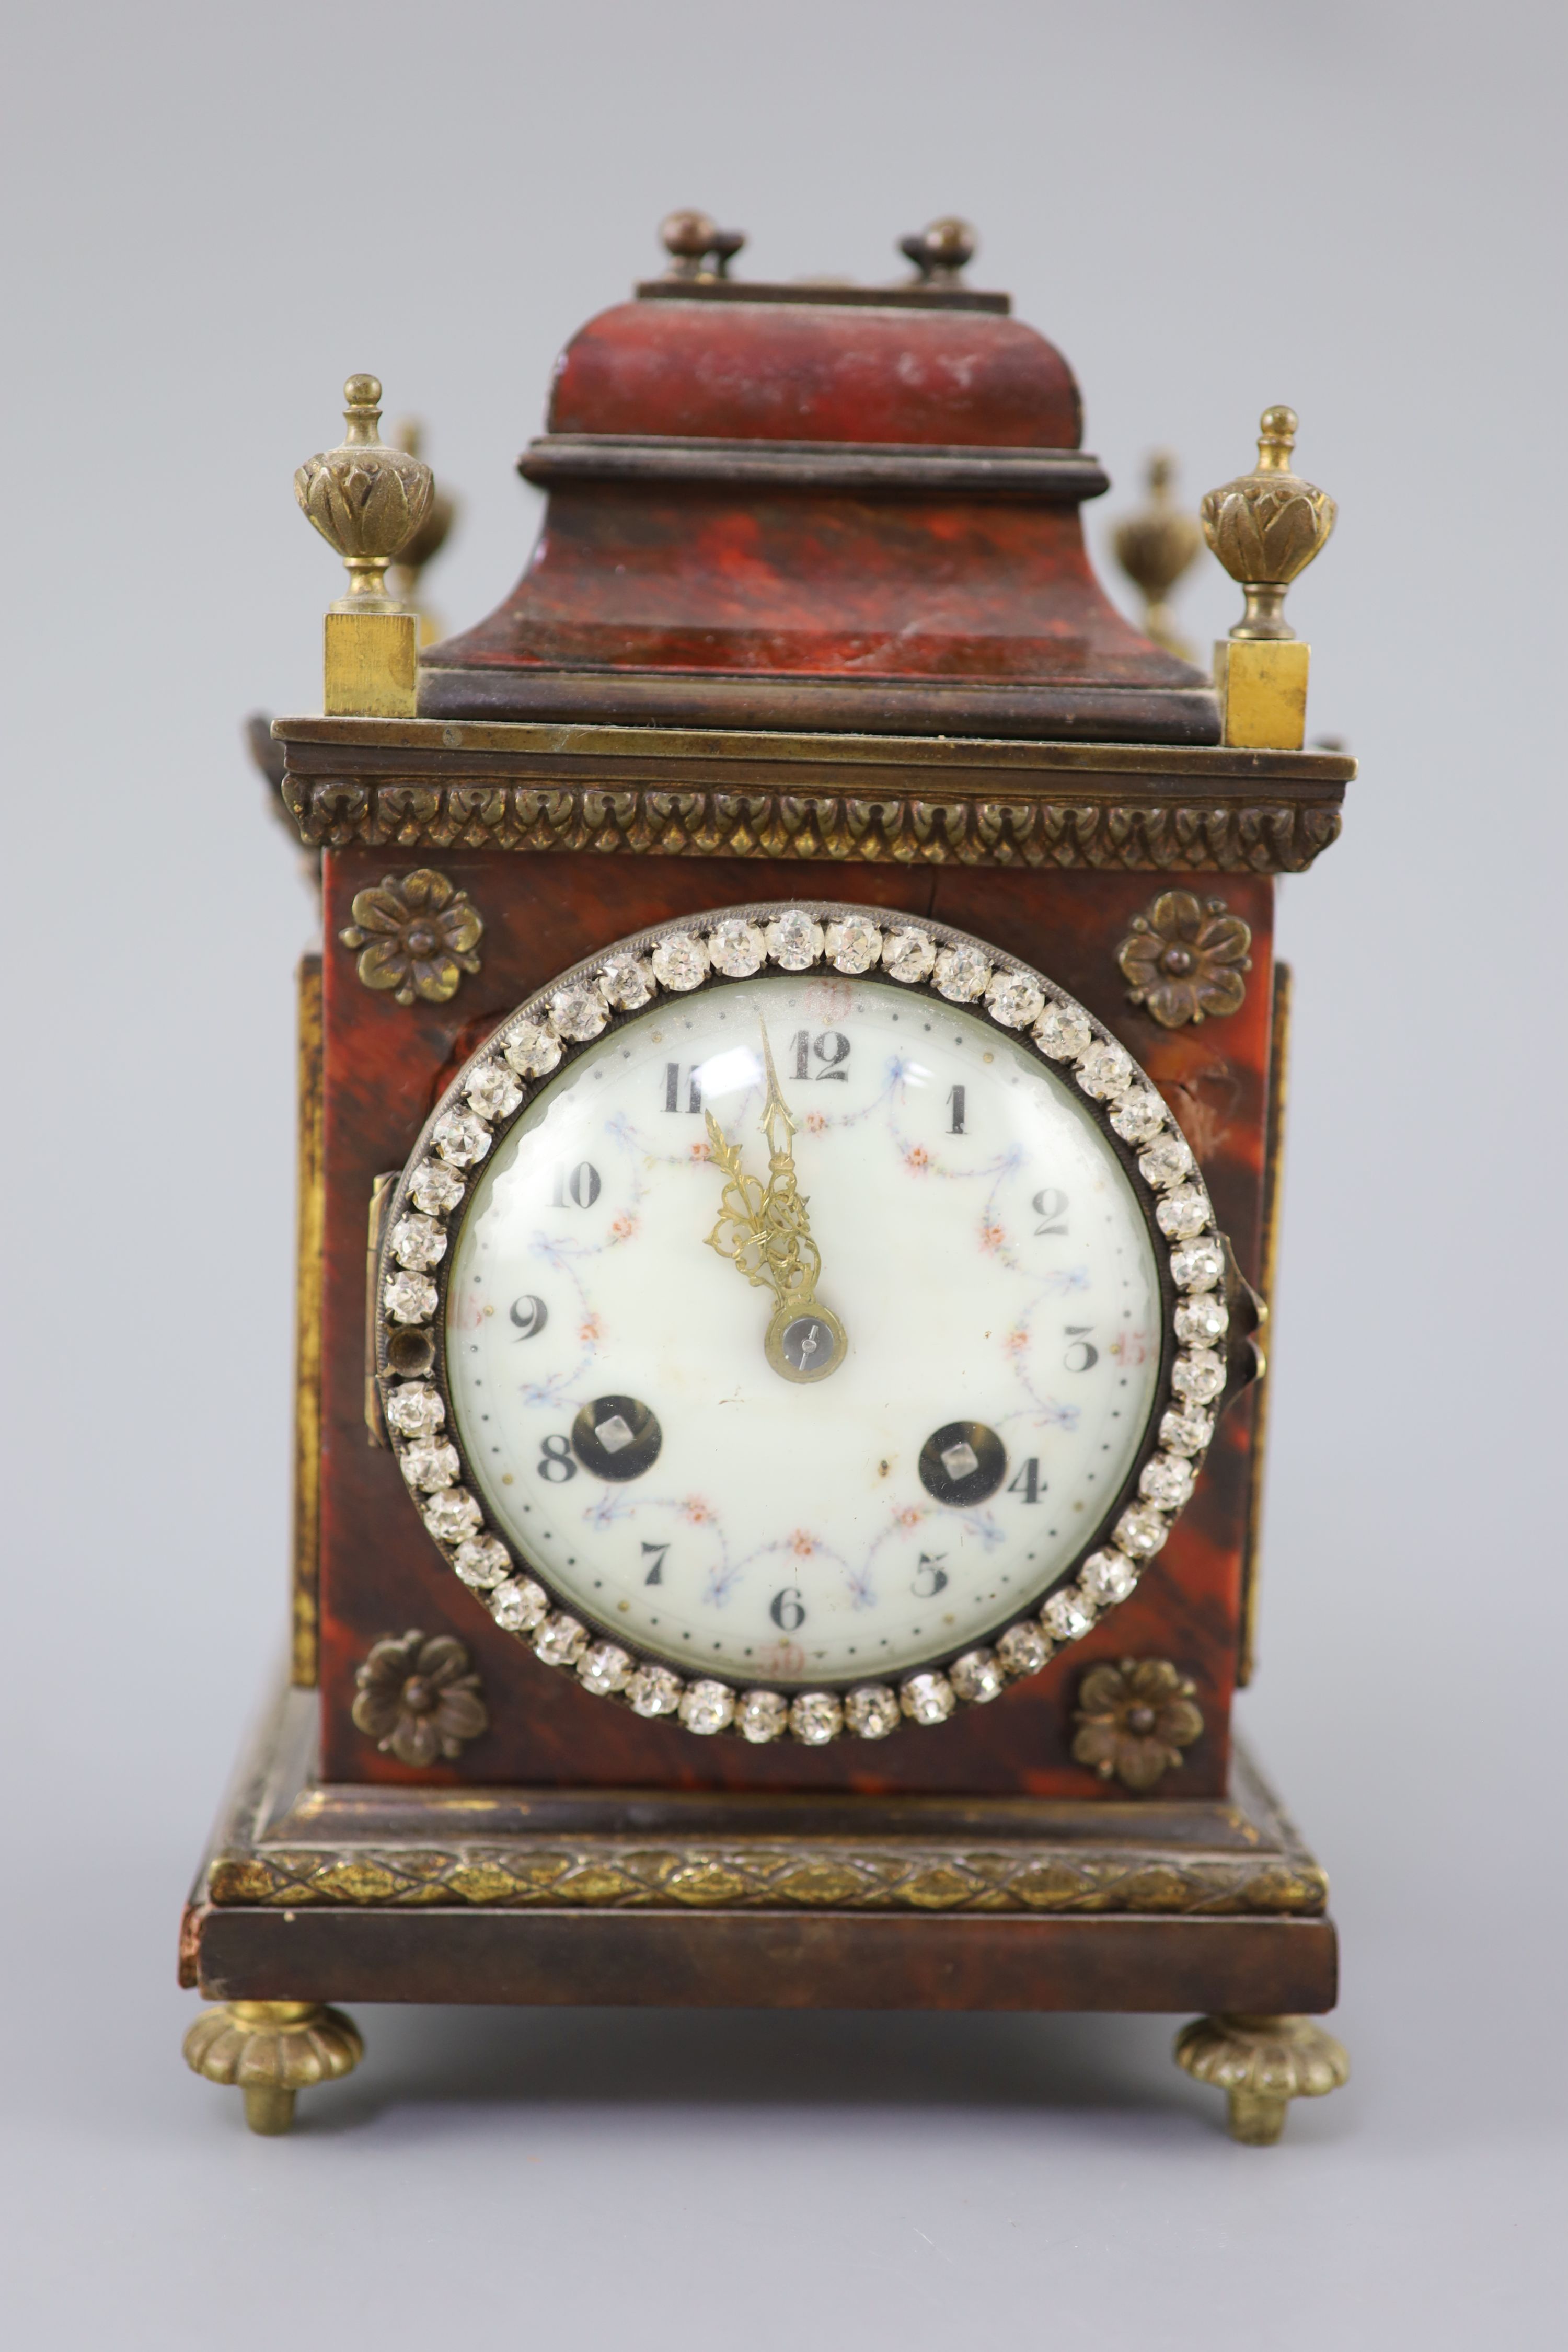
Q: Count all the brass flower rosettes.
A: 4